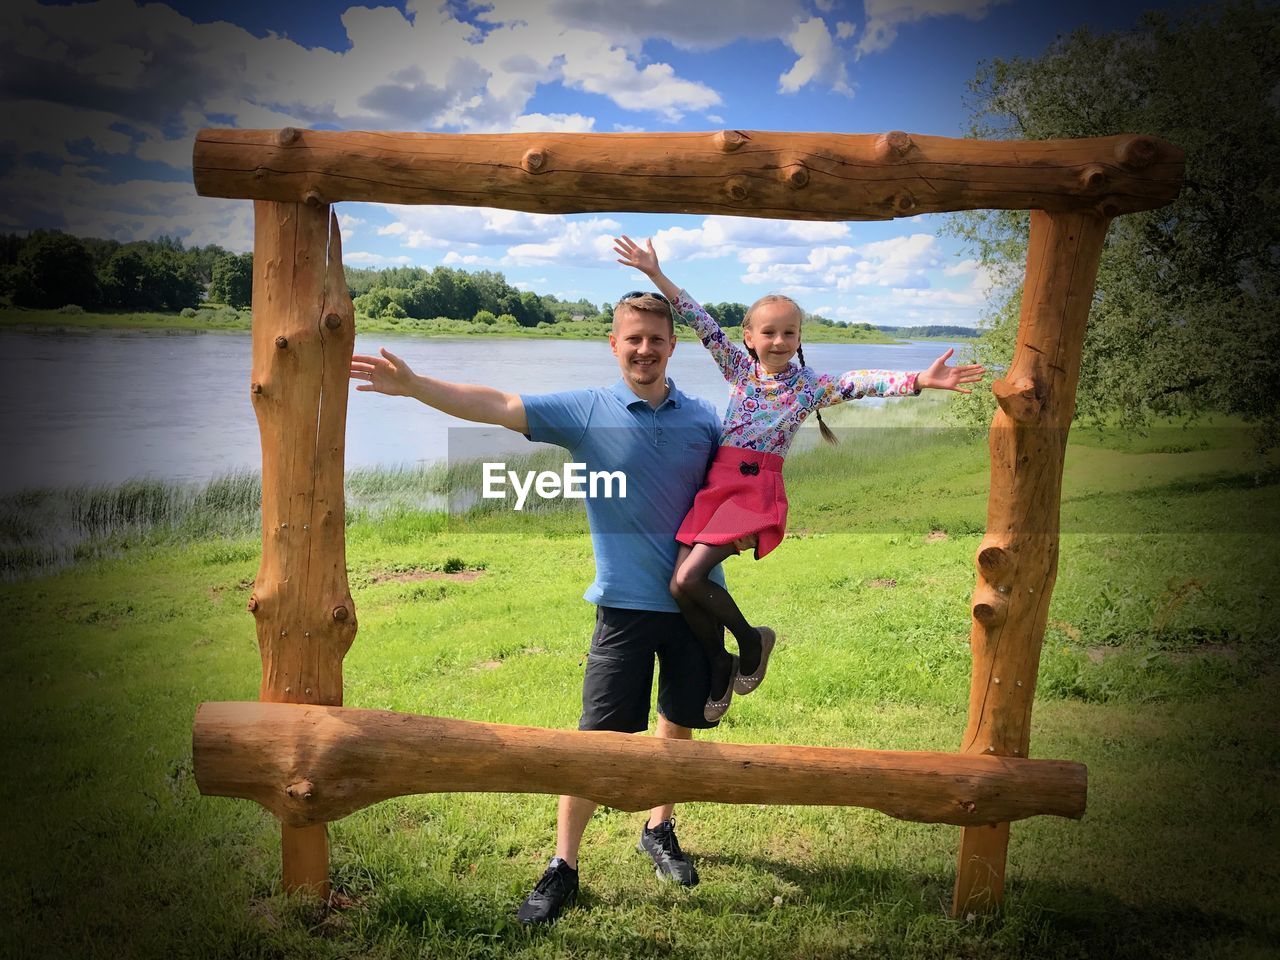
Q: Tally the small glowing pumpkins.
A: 0